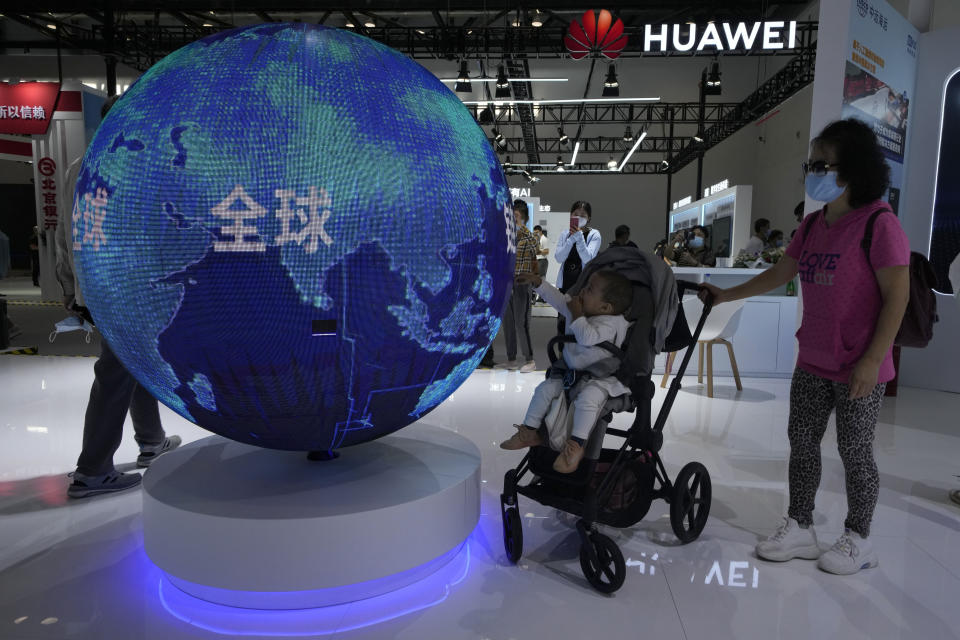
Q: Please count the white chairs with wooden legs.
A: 1